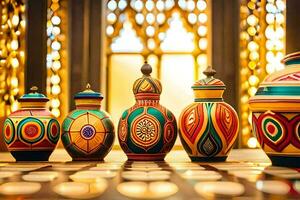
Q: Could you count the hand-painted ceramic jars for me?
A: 5